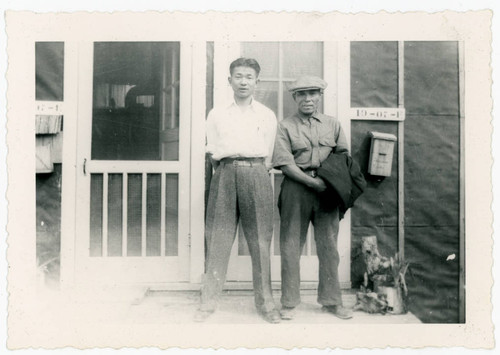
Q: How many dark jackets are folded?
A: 1